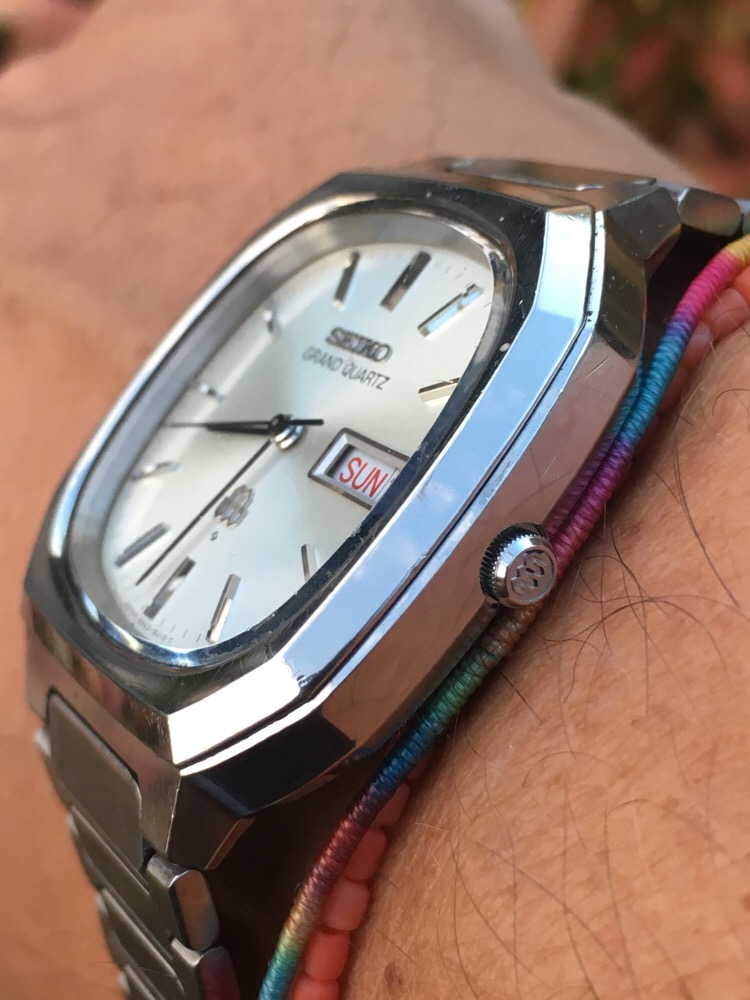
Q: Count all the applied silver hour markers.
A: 11